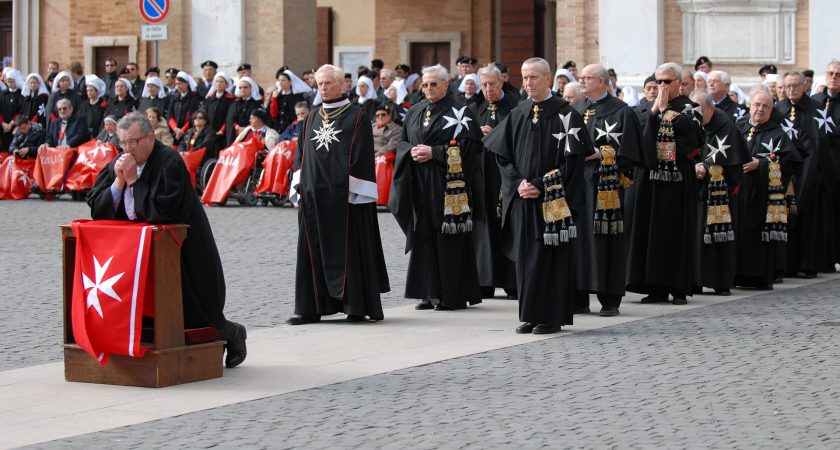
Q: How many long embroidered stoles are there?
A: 6